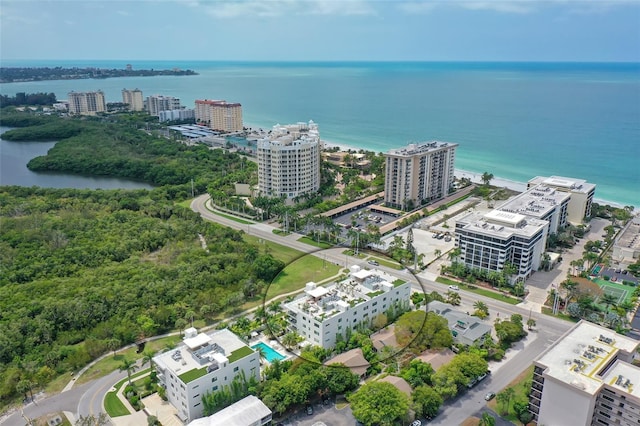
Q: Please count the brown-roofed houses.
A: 4